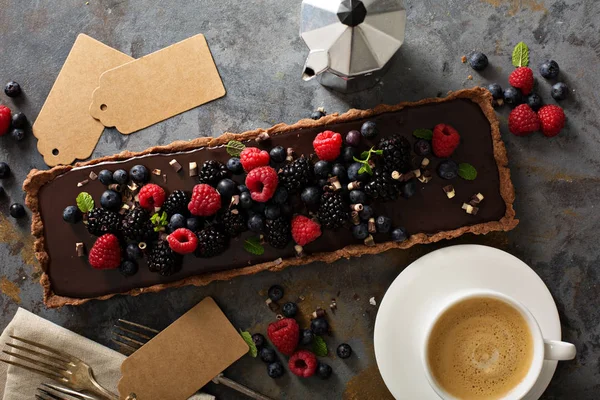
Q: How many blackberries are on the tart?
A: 12